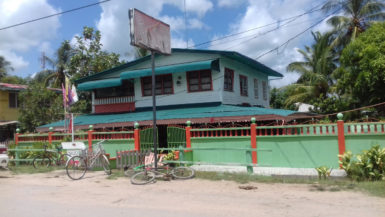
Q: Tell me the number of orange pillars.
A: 7